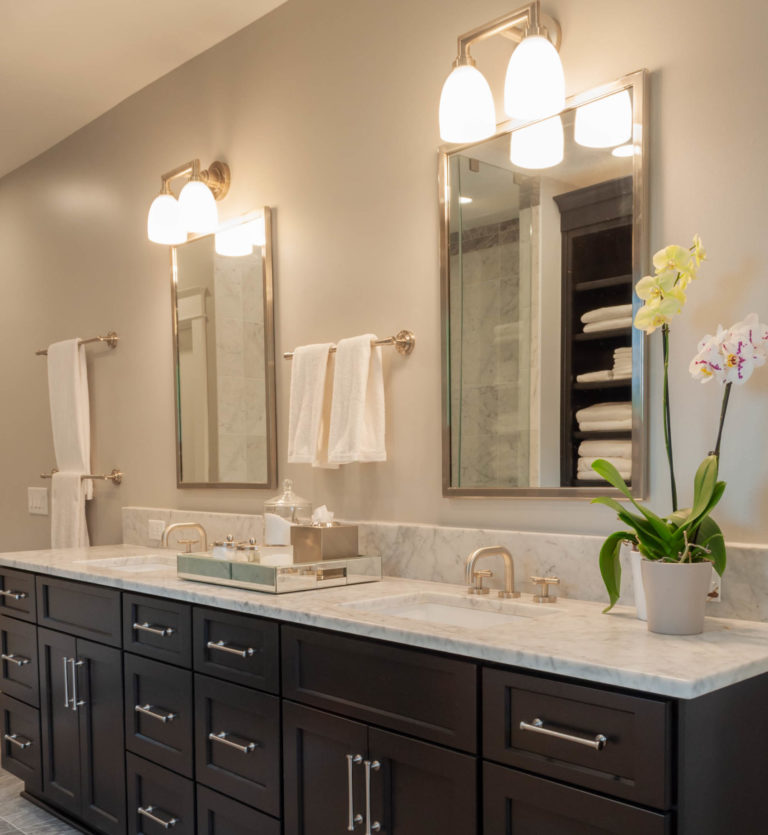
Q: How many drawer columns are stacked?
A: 4